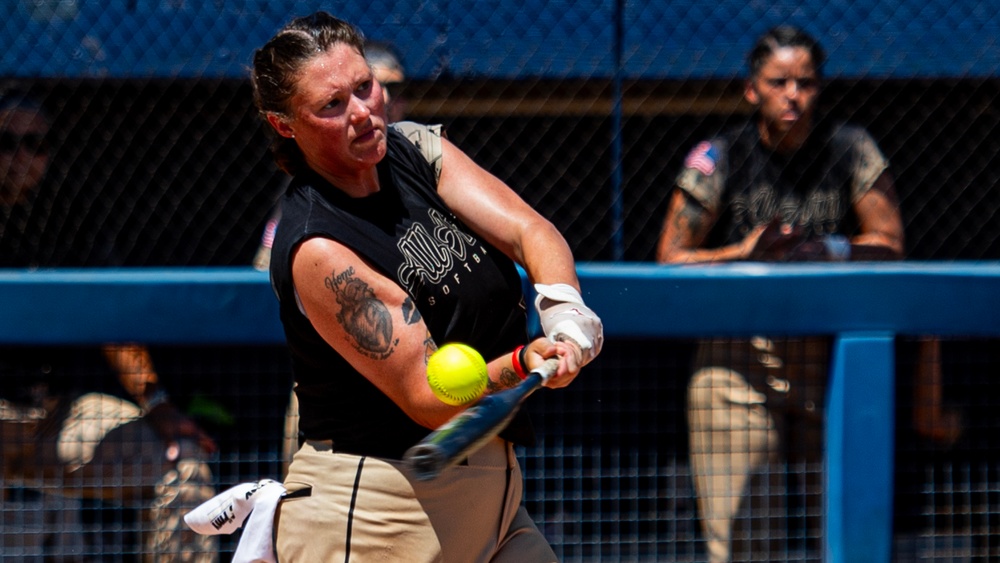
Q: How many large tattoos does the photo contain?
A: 1